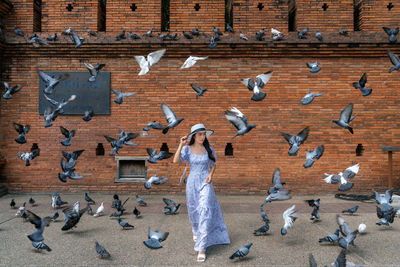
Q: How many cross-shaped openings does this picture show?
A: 6